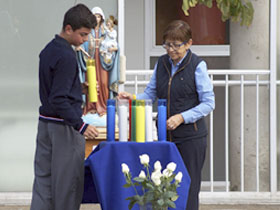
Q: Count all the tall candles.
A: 8